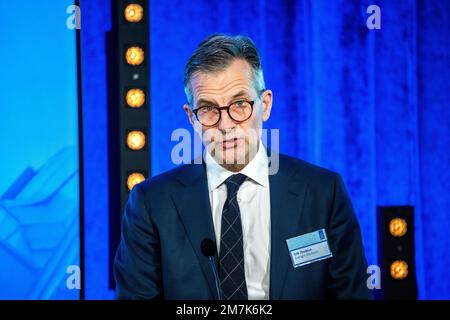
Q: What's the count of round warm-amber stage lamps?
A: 7